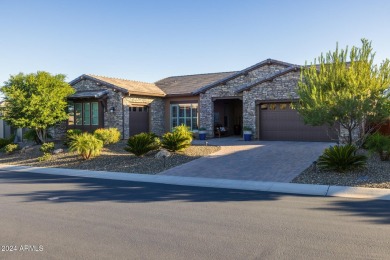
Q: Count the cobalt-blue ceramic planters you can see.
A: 2